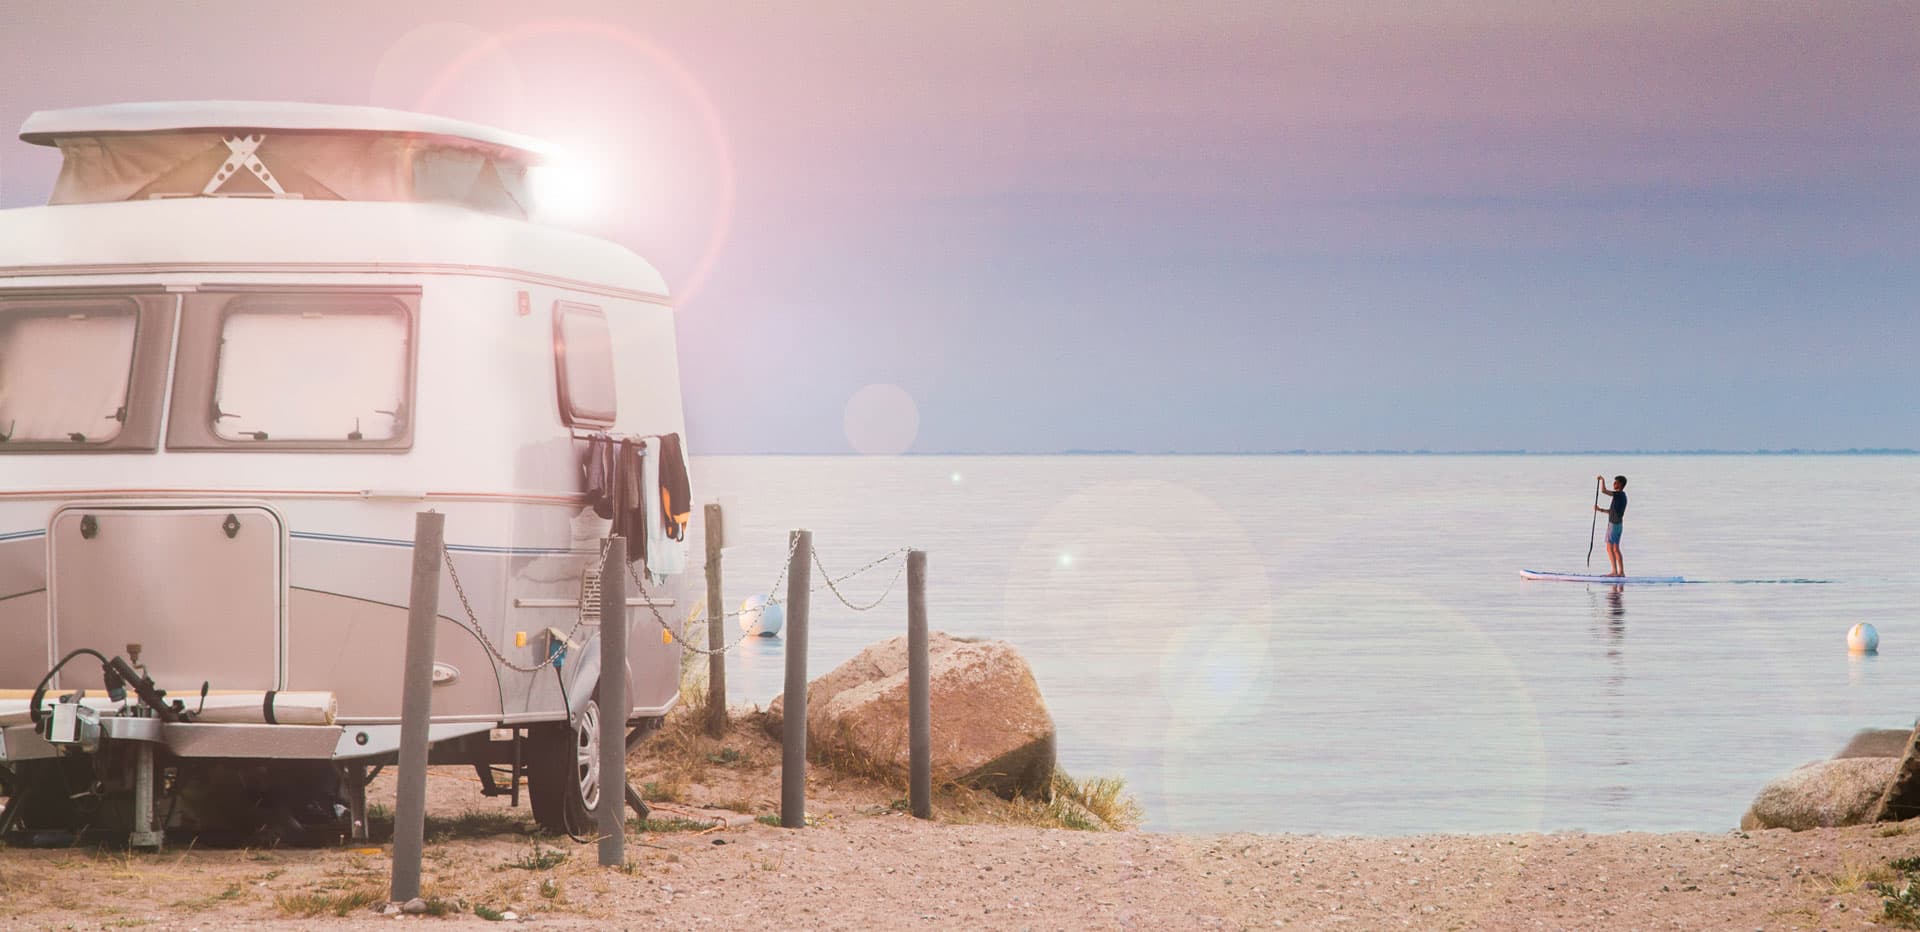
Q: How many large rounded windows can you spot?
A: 2